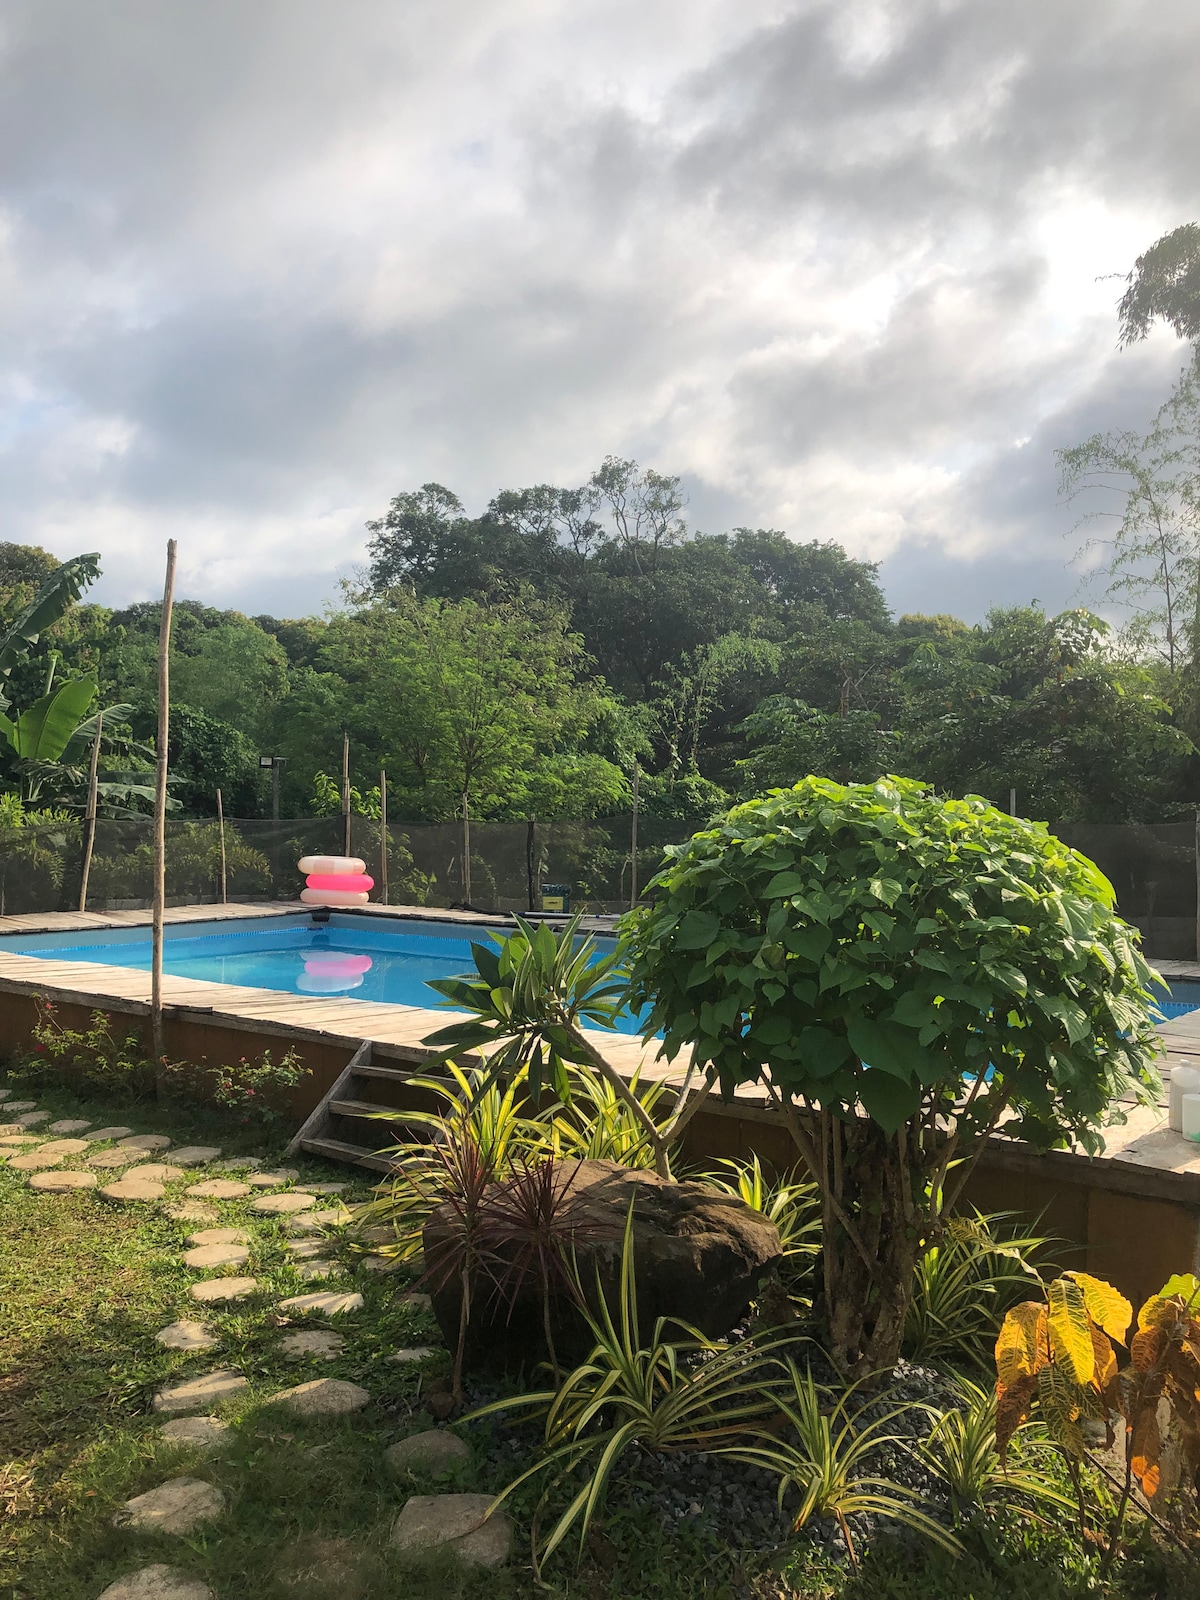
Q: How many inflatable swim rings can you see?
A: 3